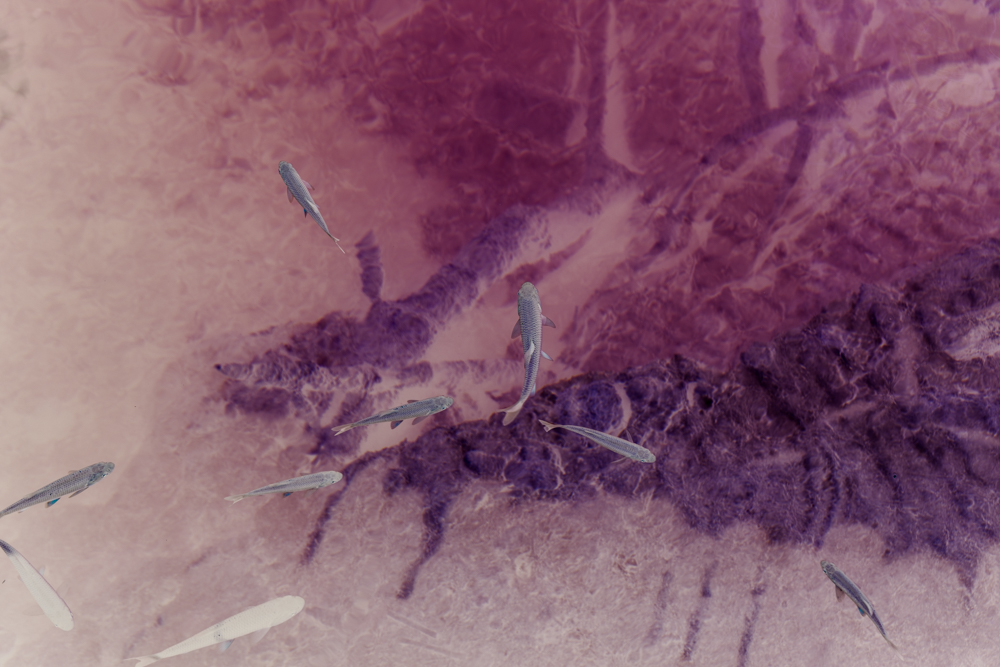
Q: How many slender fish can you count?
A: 9